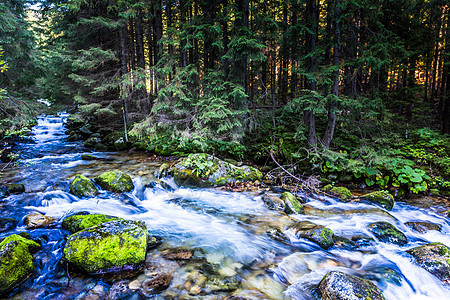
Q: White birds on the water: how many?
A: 0